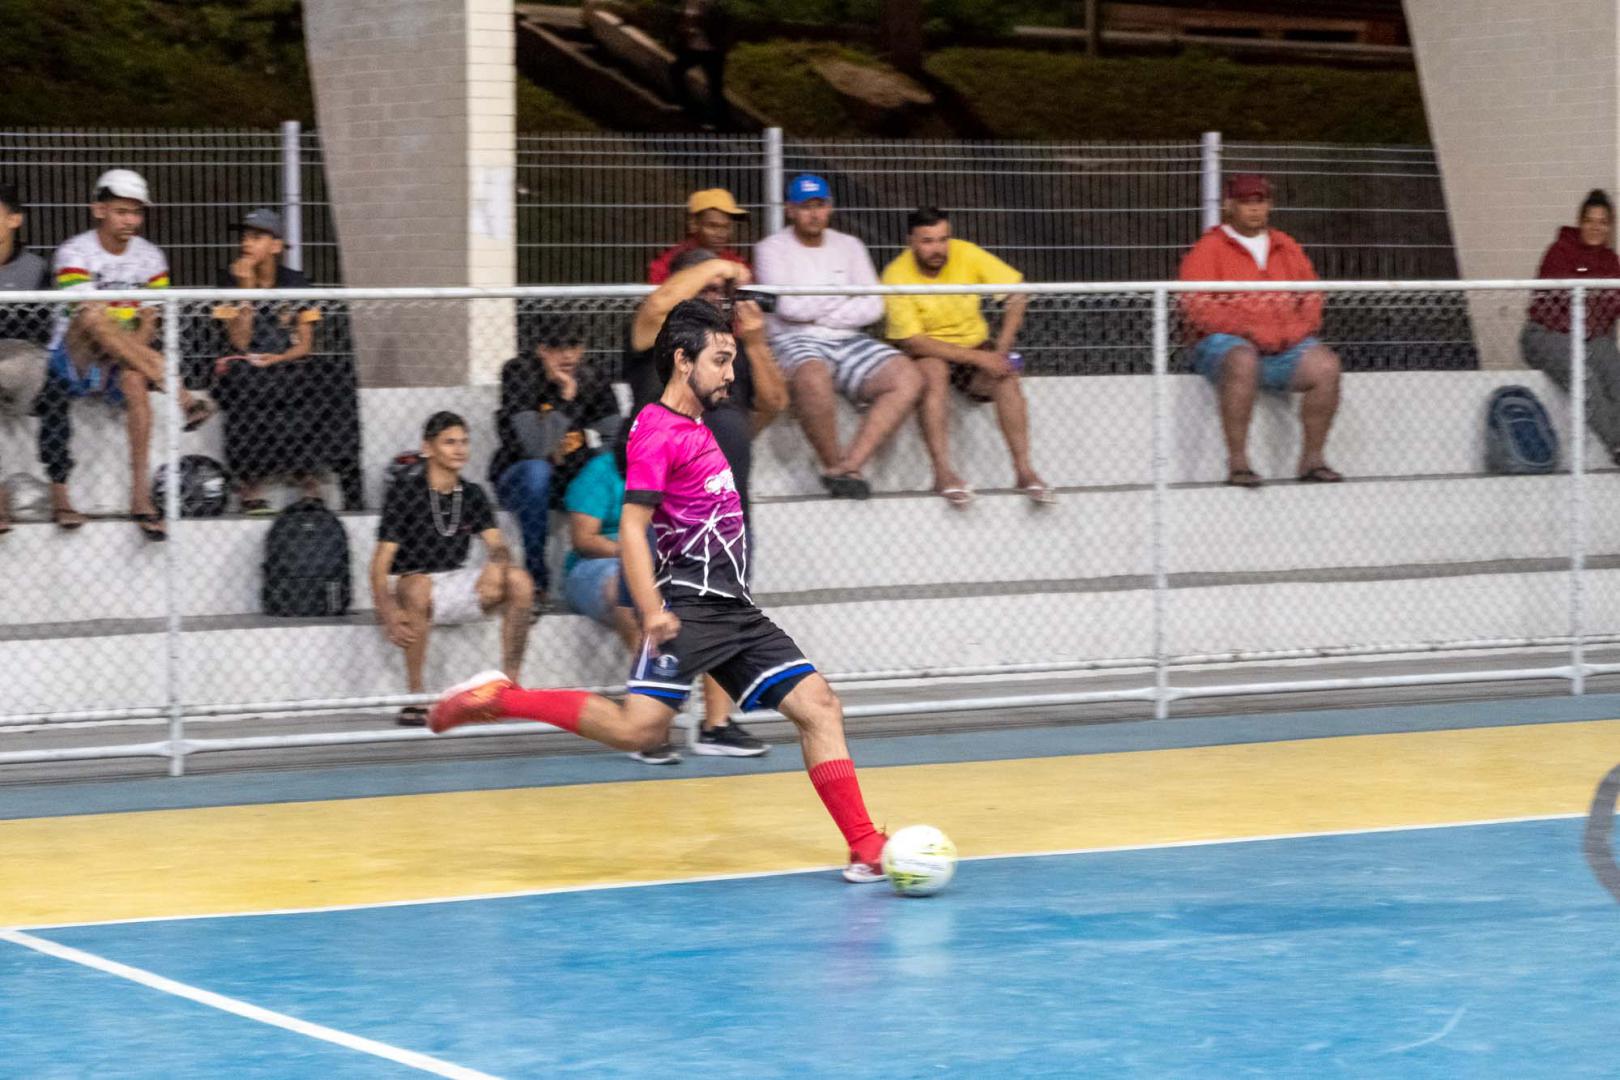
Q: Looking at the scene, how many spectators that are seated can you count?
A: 11